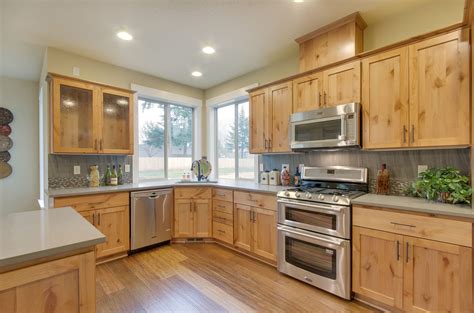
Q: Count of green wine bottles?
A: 3